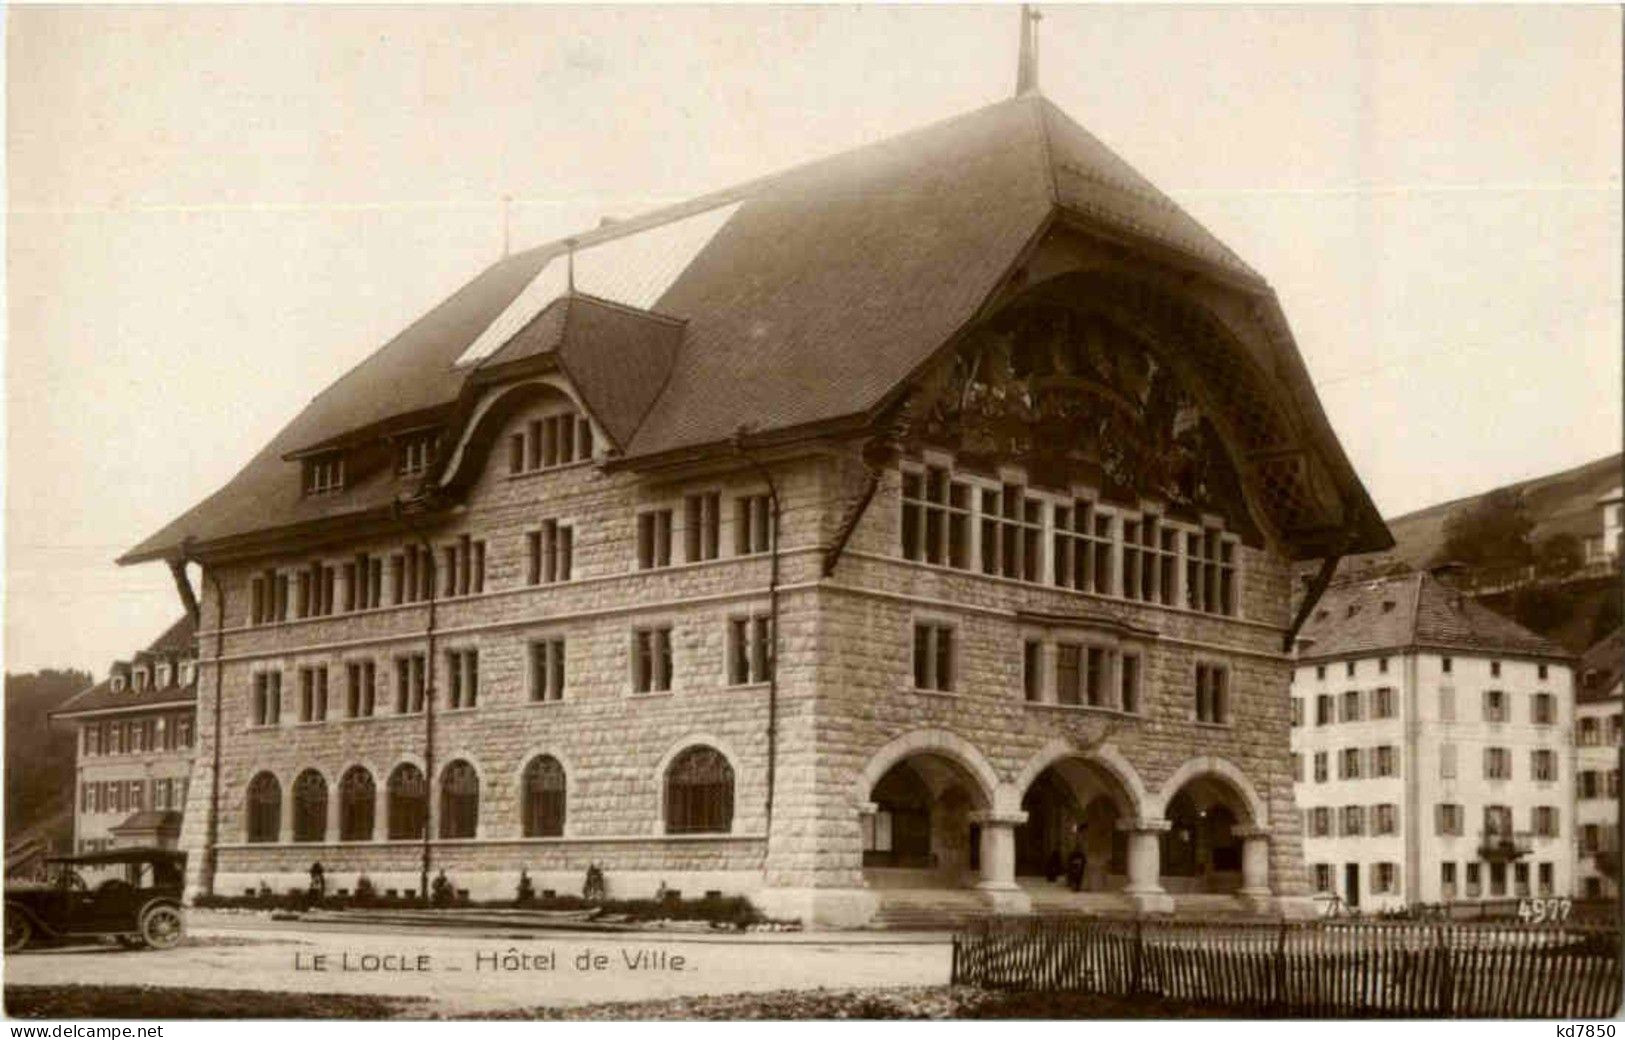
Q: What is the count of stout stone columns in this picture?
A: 3